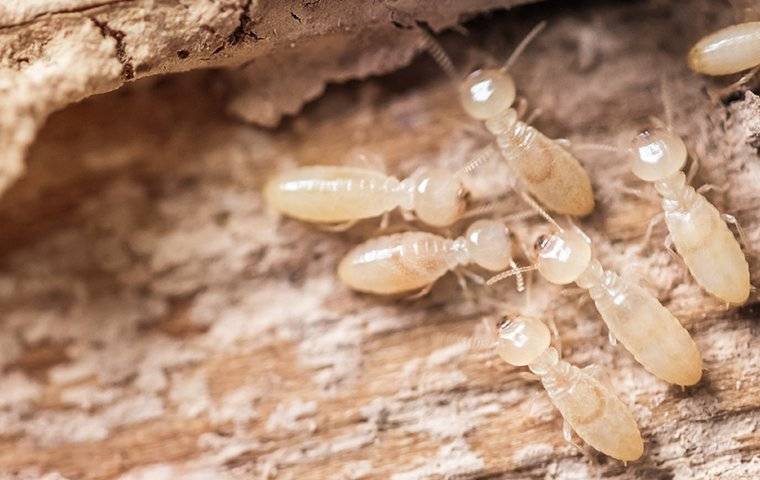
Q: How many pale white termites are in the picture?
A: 7